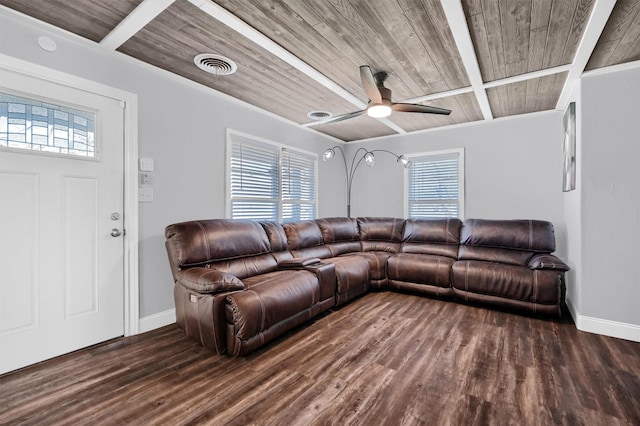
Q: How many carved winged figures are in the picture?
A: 0